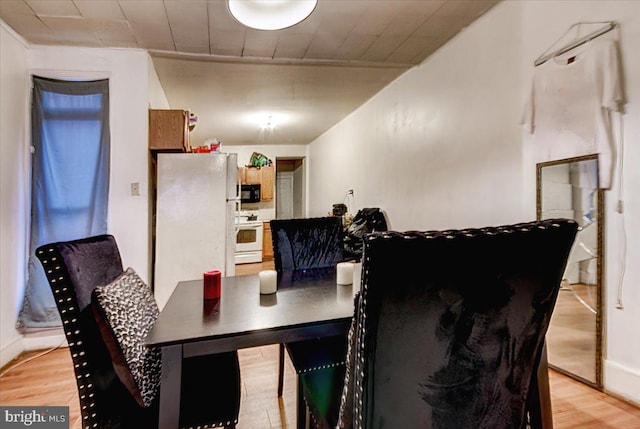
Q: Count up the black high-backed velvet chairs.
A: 3